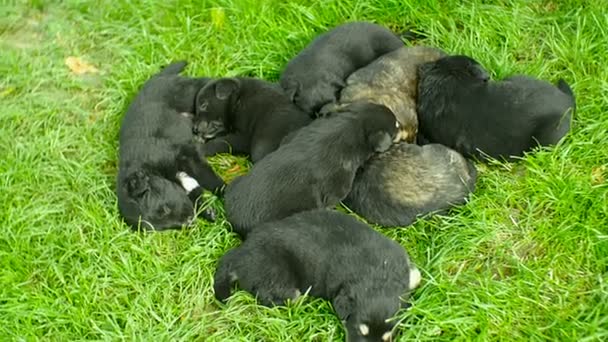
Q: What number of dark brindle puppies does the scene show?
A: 2